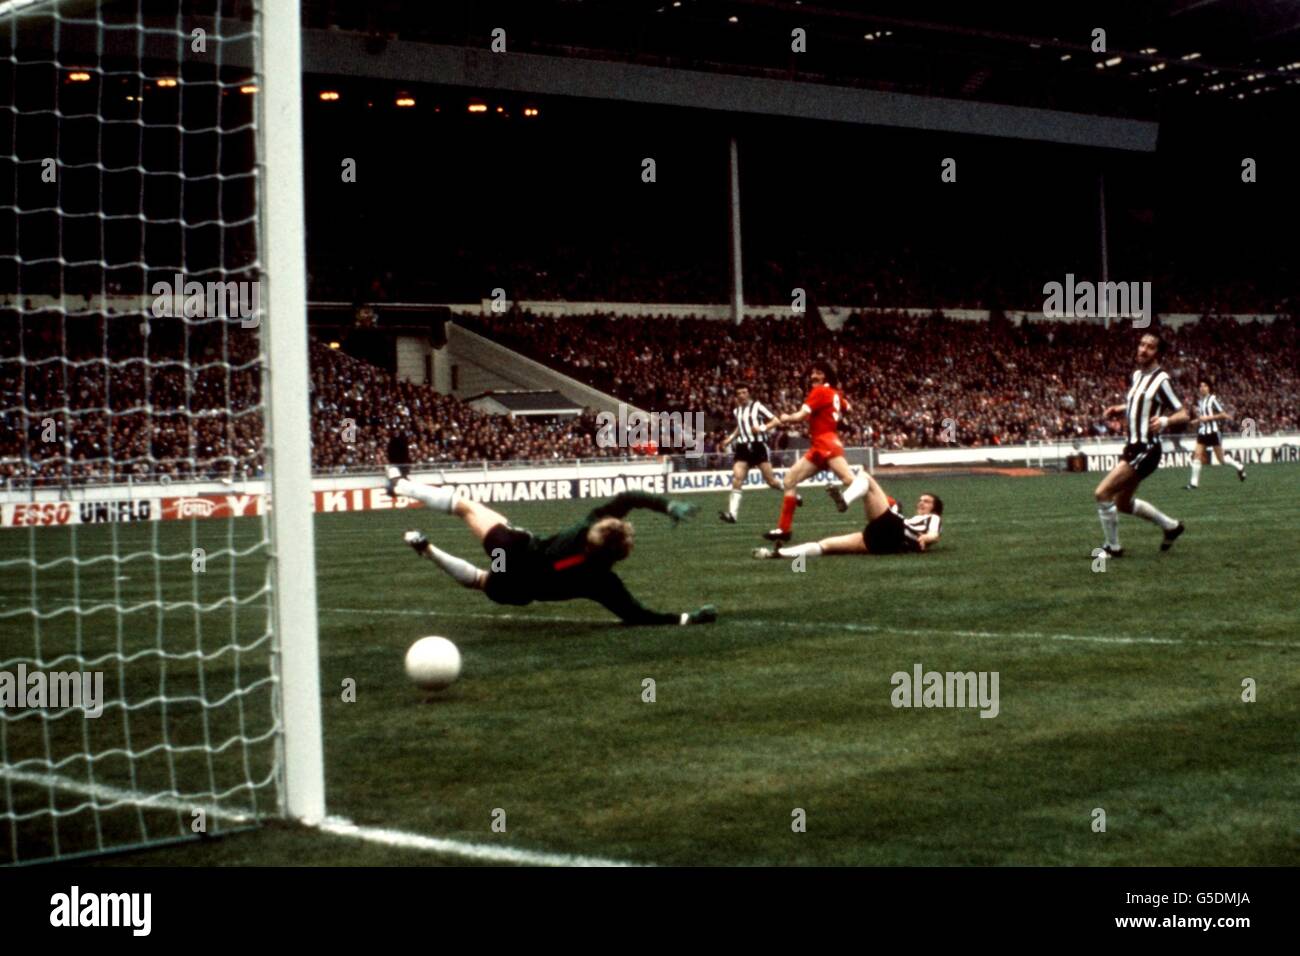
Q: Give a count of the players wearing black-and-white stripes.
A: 4